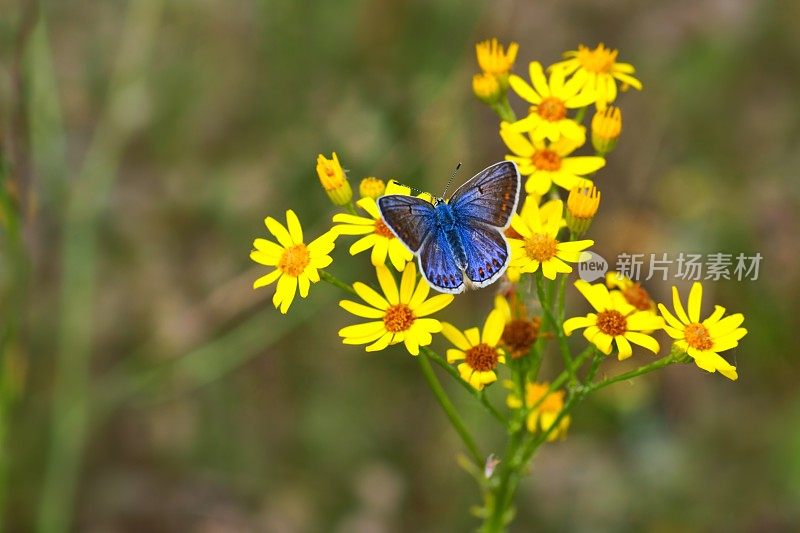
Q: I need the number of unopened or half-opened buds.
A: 6